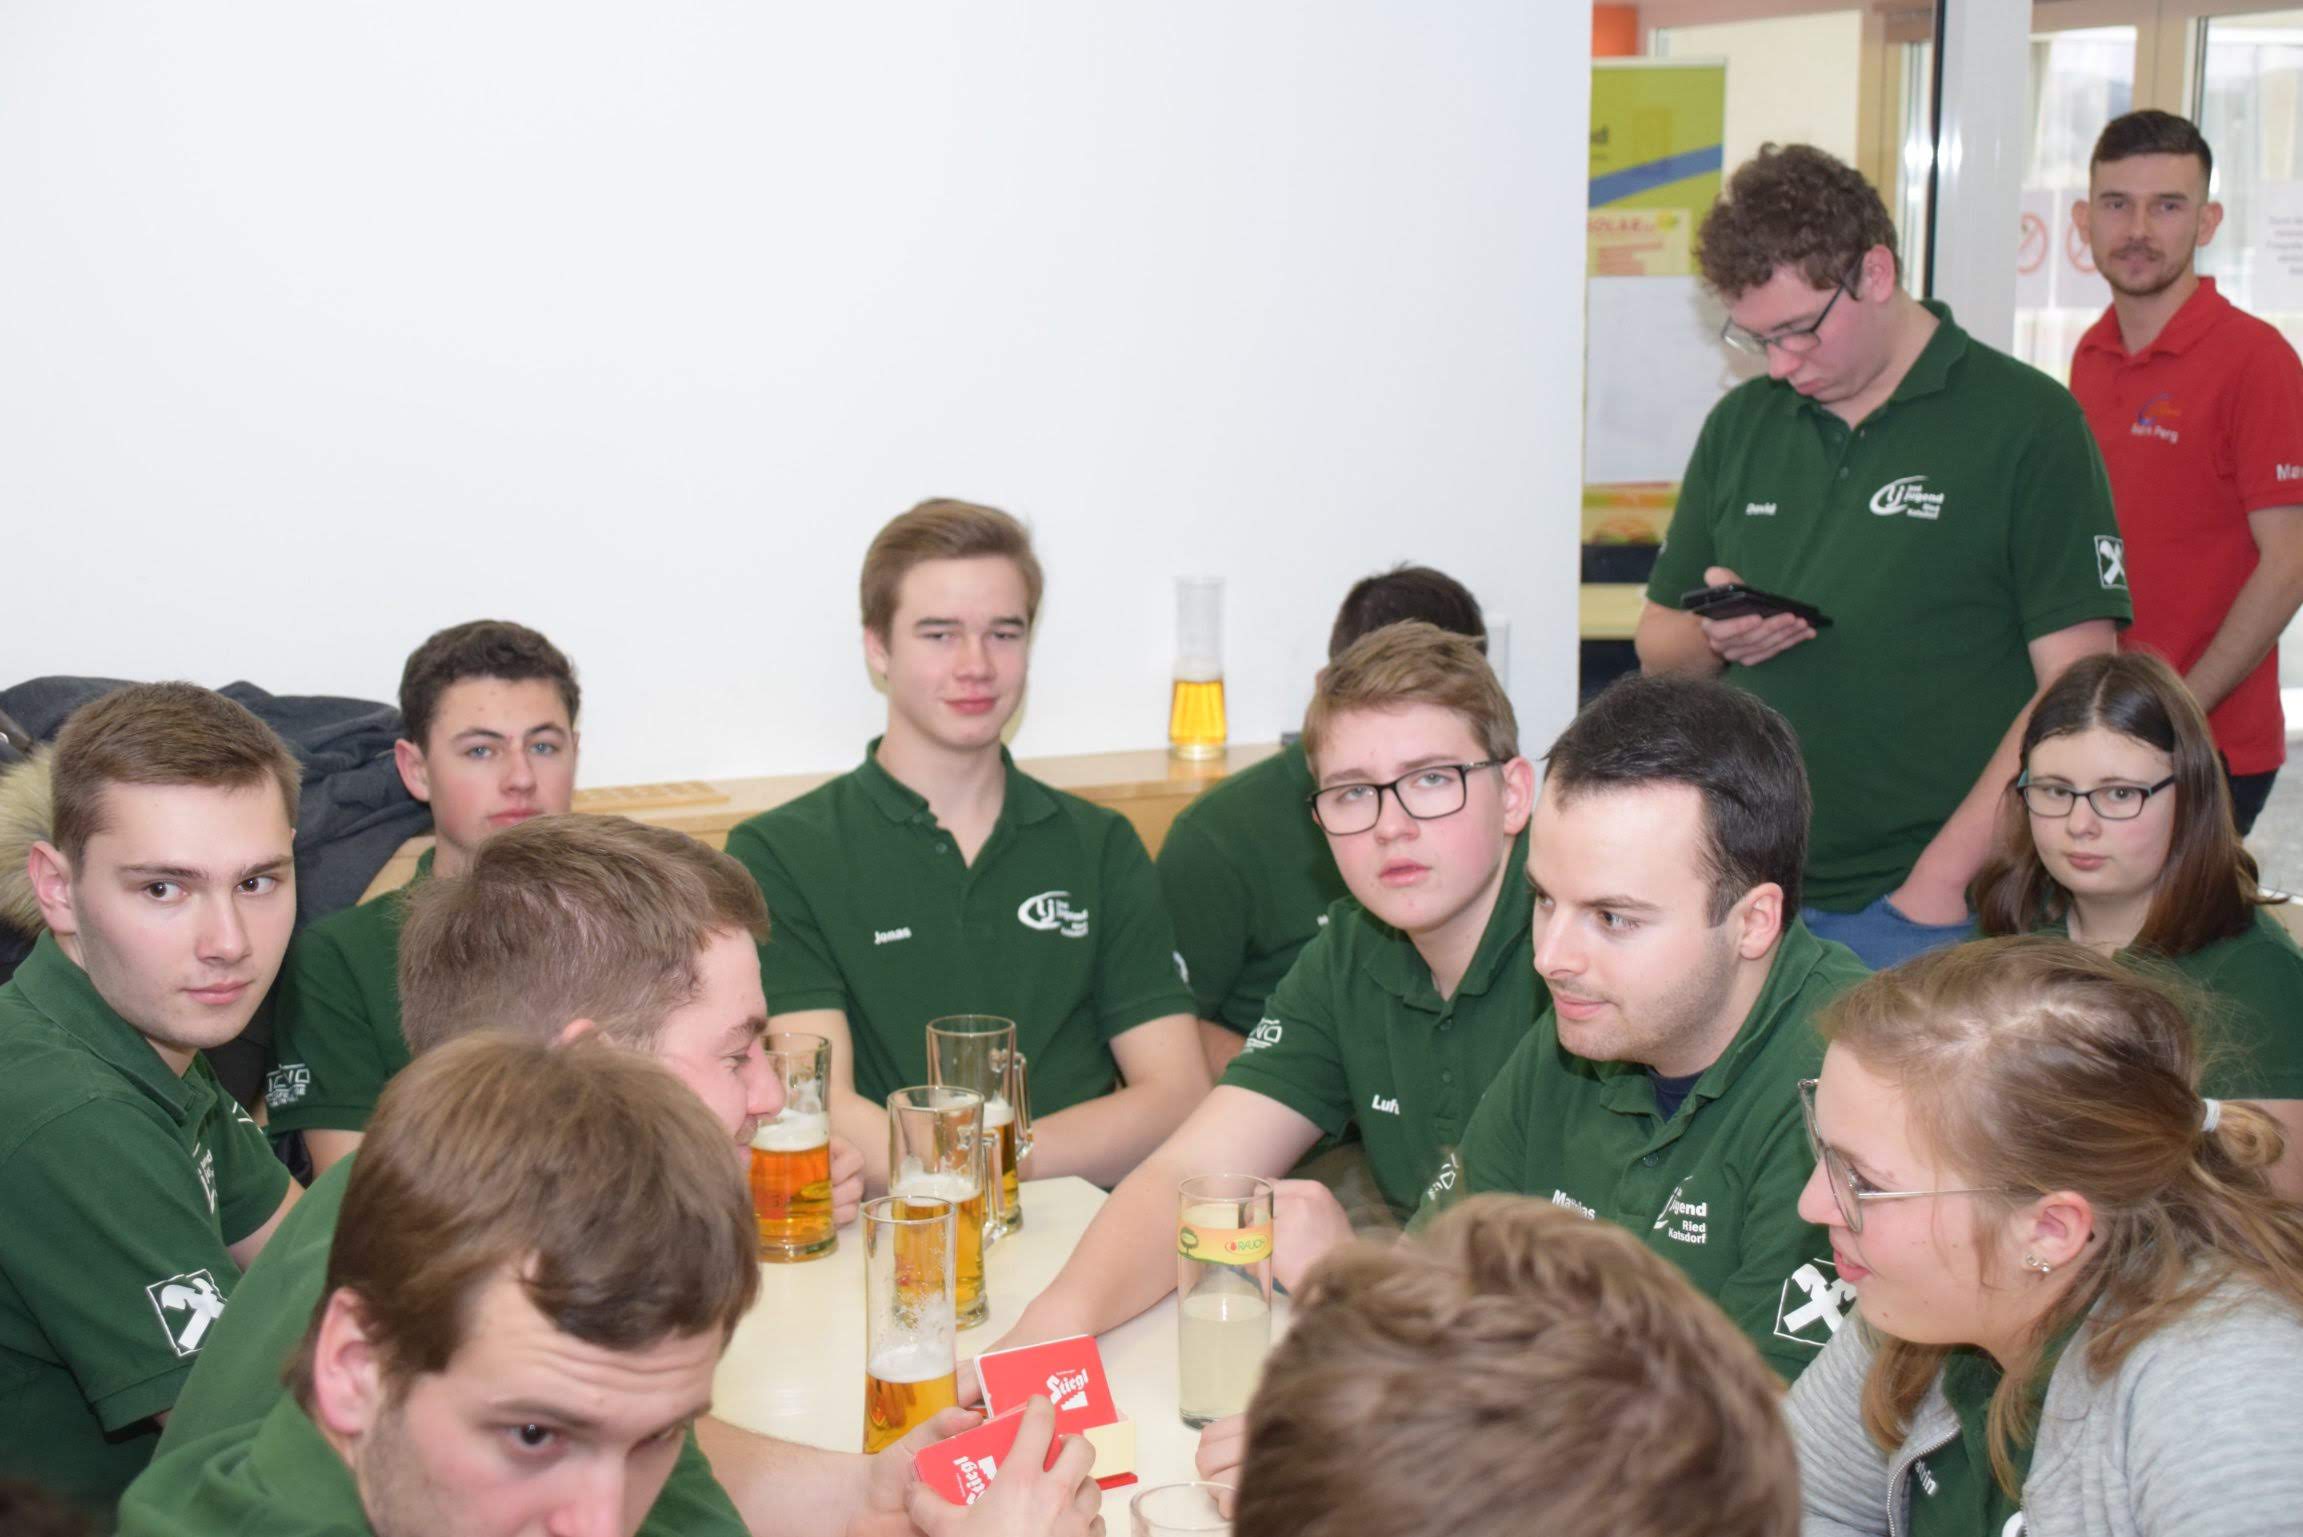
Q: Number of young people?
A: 13